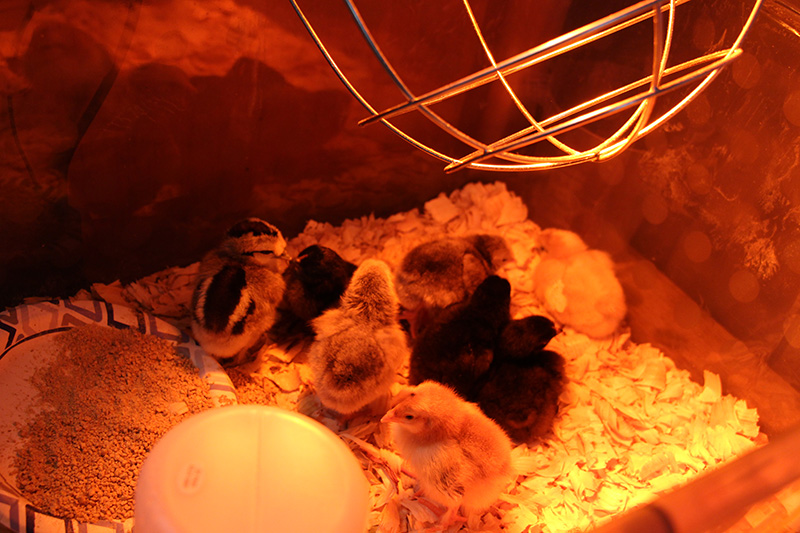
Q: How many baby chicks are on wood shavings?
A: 8